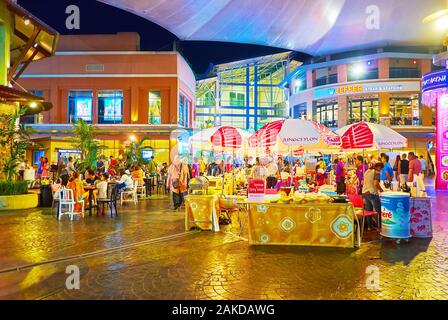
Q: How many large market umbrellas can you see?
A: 3